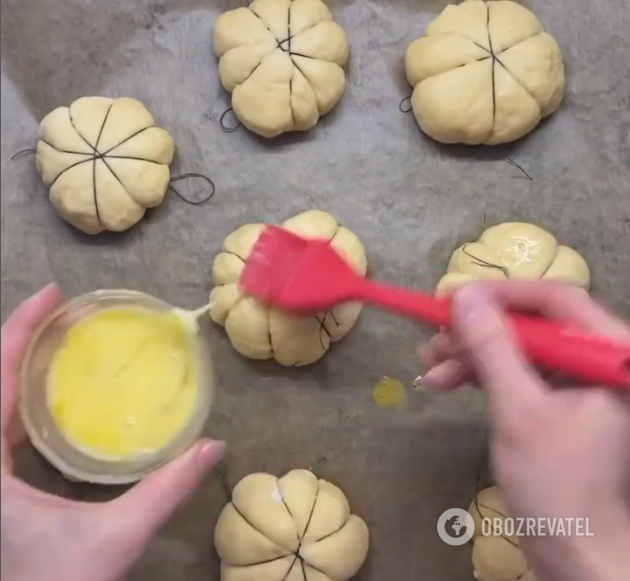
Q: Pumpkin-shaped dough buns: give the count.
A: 7